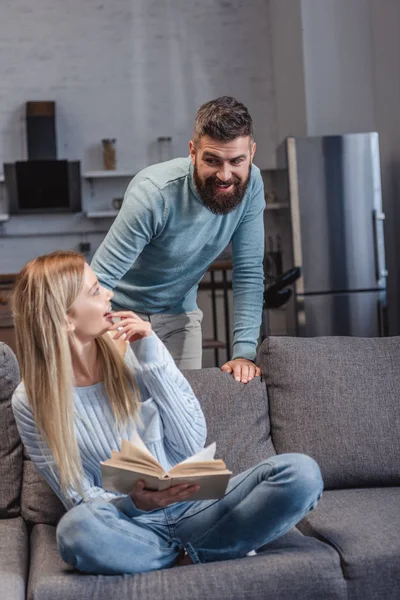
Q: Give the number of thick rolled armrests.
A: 0